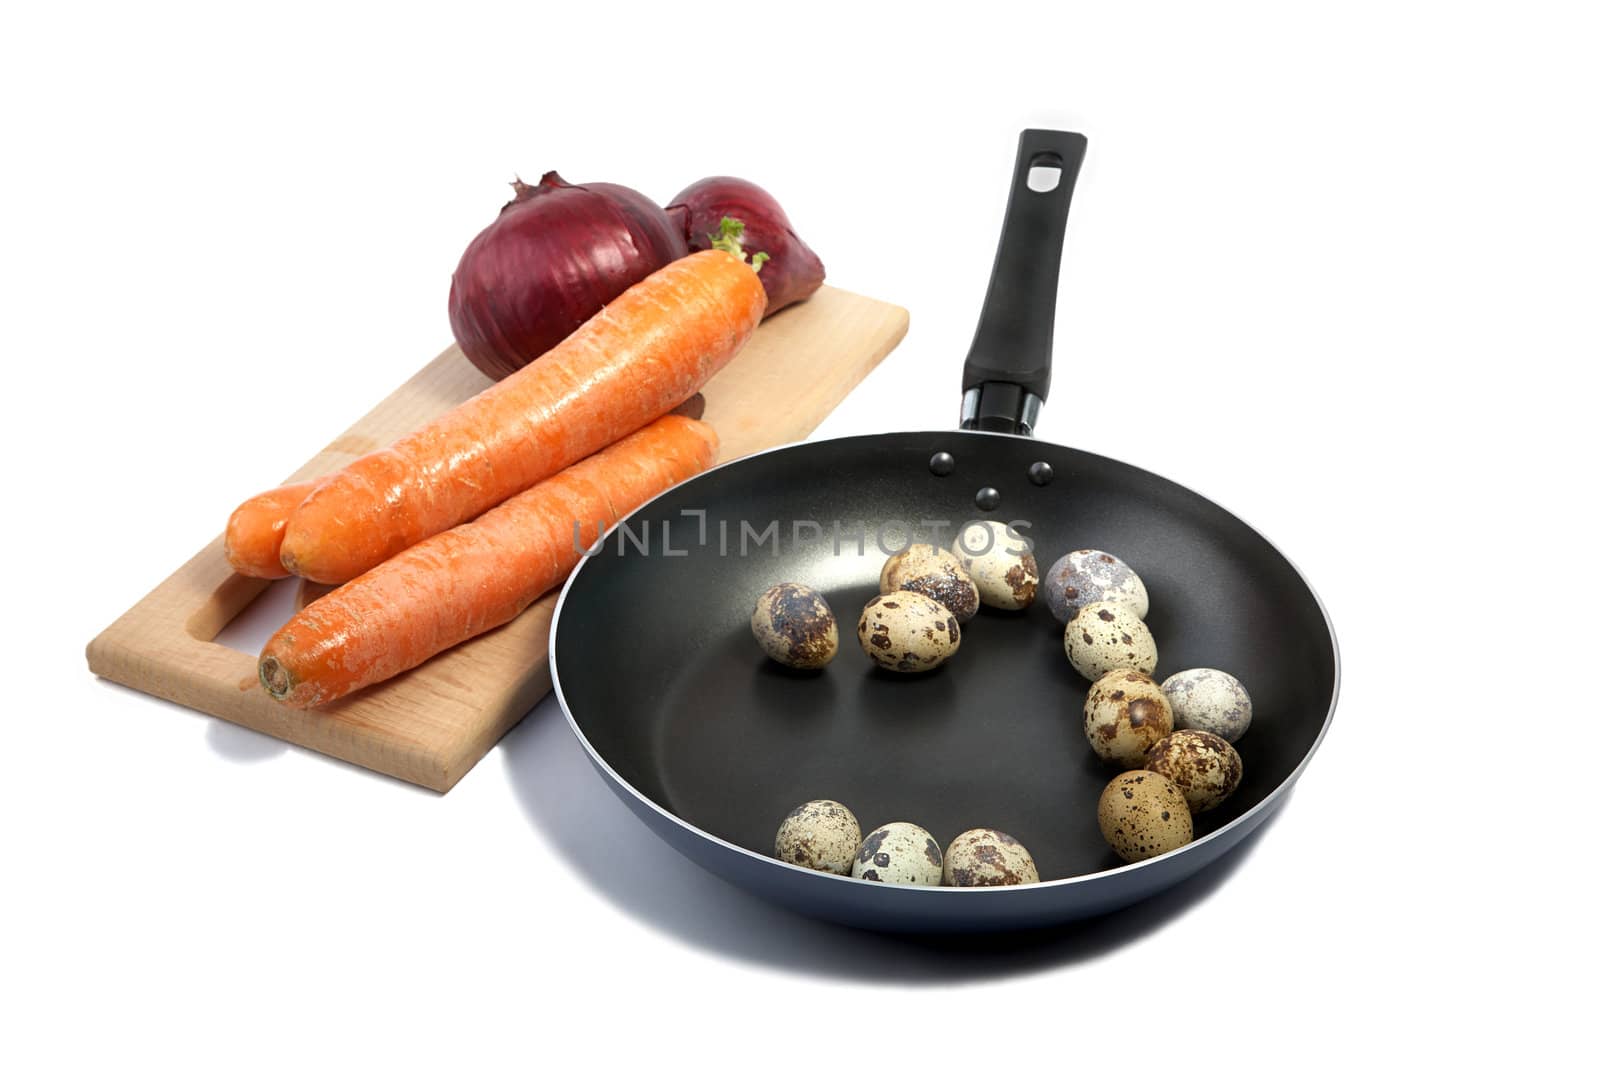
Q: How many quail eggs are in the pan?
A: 13